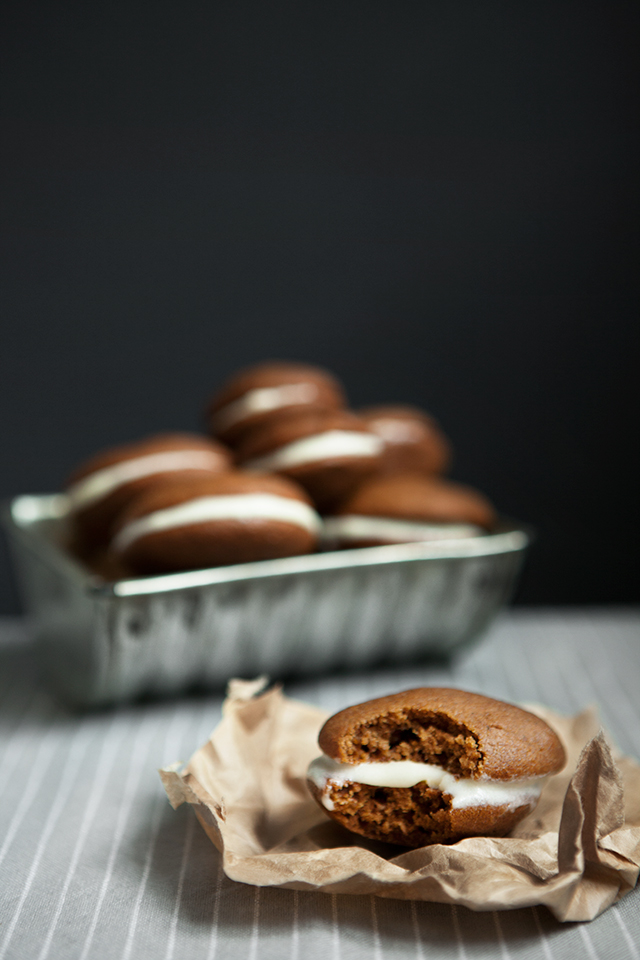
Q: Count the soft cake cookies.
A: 7